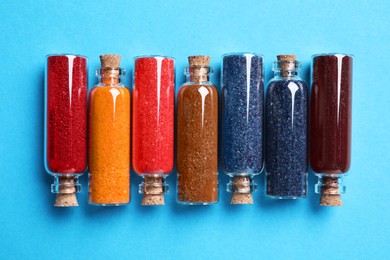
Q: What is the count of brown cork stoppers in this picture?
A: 7